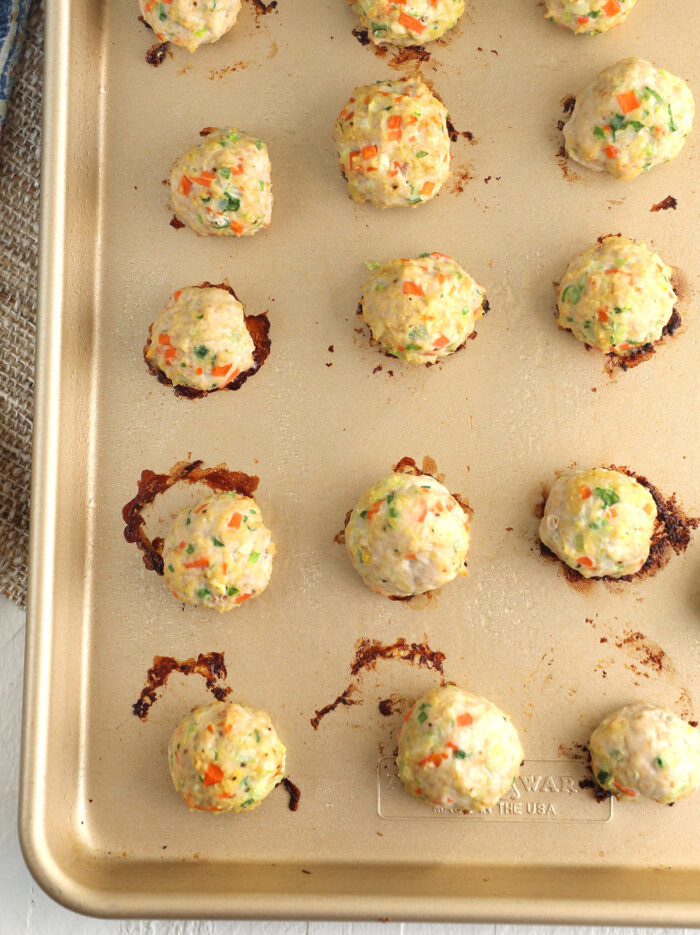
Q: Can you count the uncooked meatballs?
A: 0